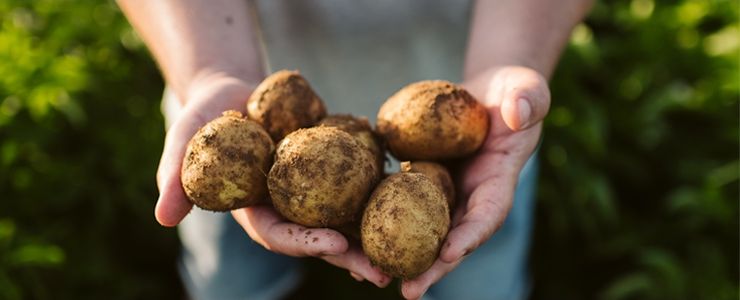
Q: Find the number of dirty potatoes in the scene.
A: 7